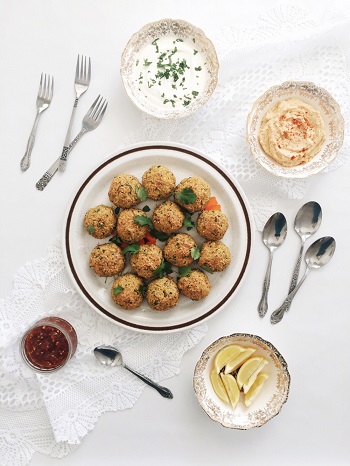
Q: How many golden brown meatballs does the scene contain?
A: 14